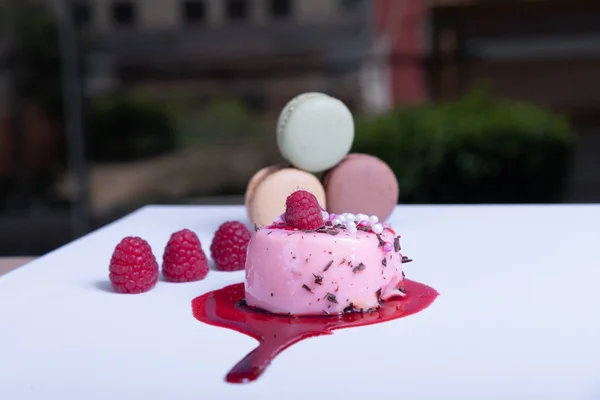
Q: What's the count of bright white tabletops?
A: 1